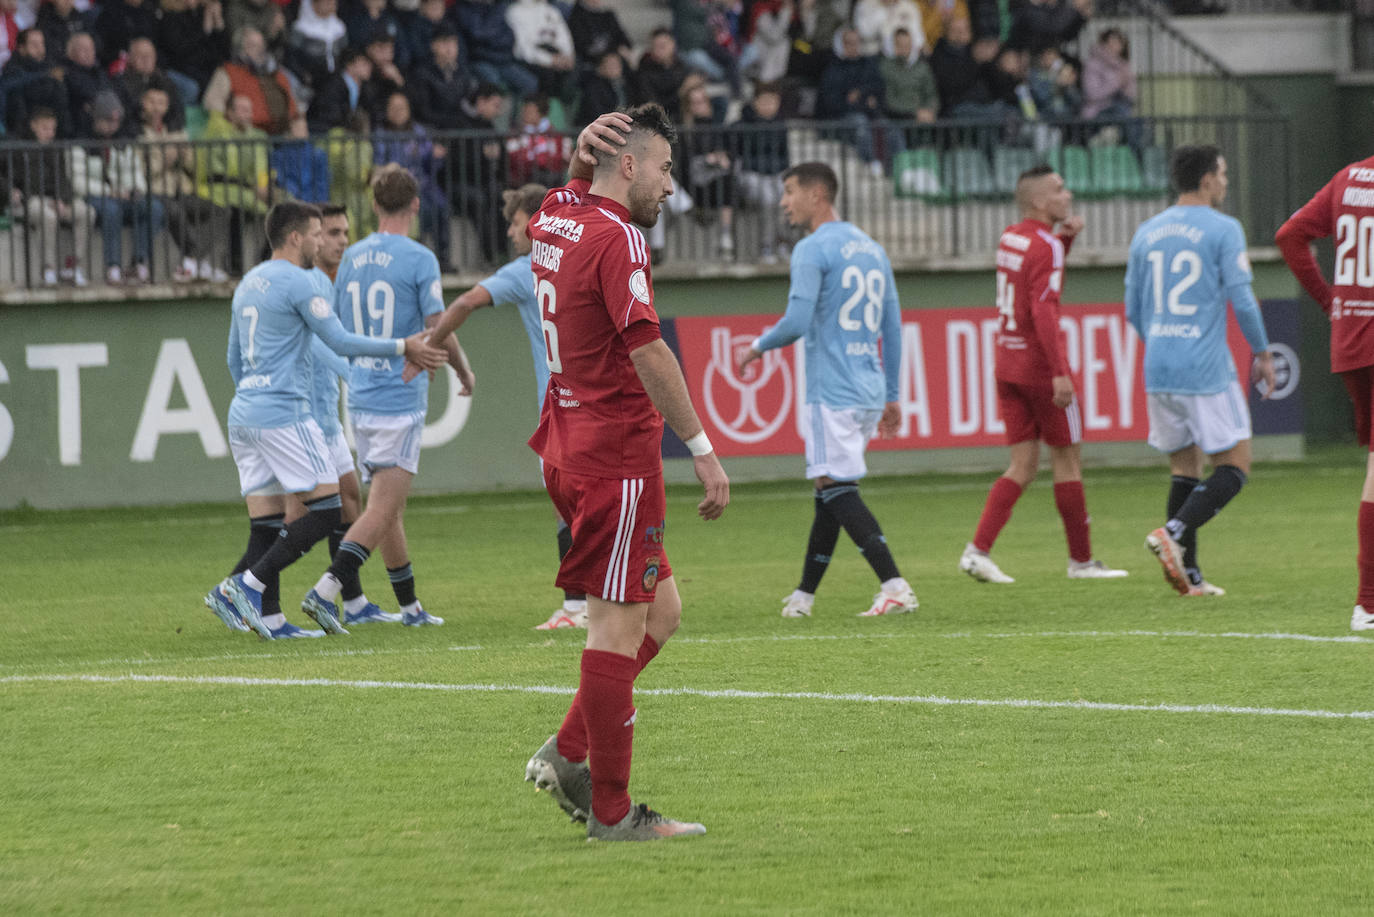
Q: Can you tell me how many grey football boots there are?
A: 2